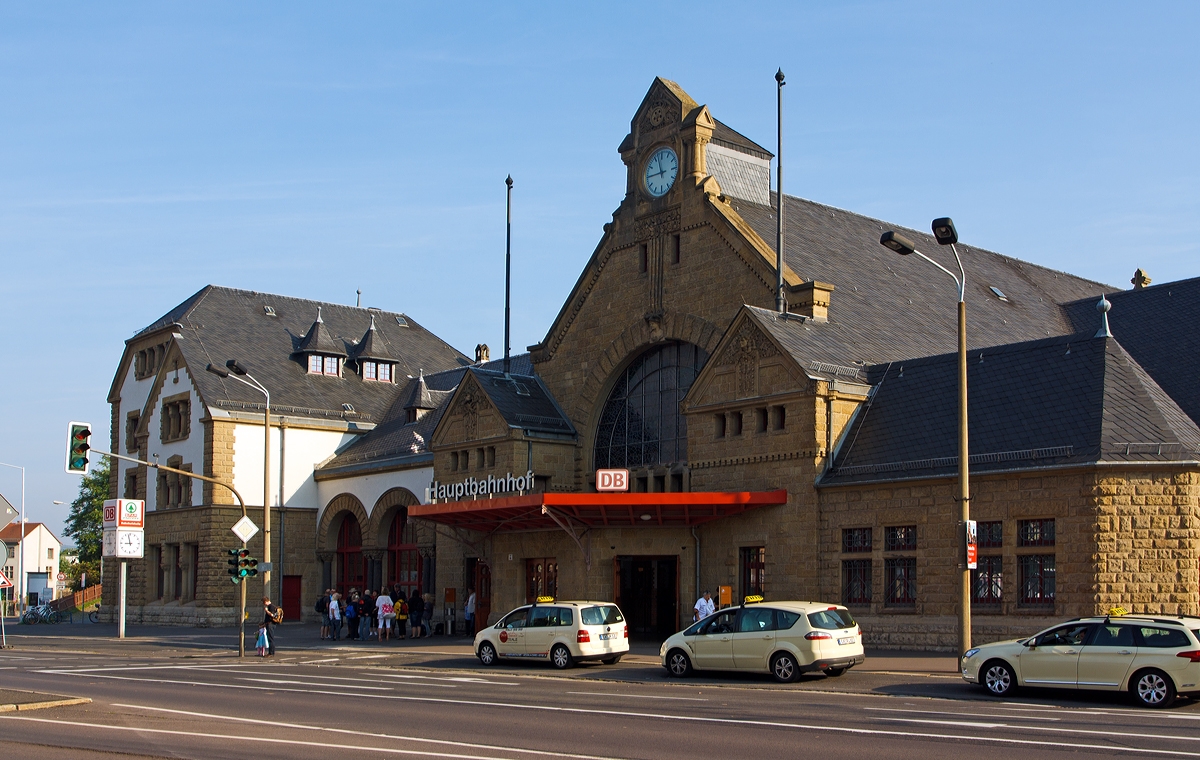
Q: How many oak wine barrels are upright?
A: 0